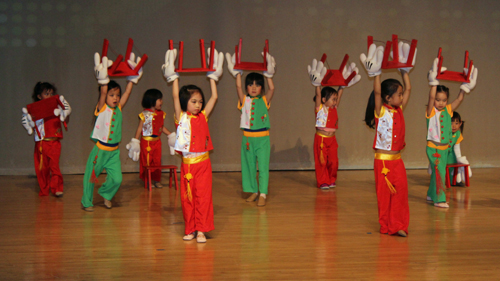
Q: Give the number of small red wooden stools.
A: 9